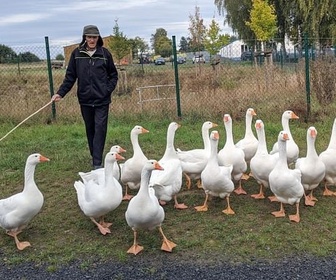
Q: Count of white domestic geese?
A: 15